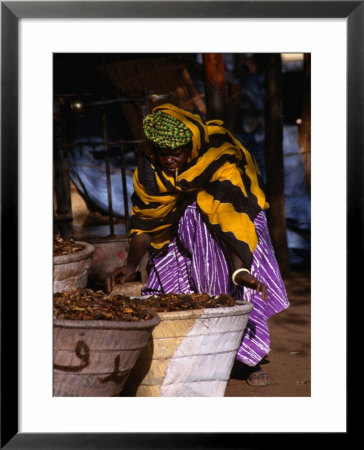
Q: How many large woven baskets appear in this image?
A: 3